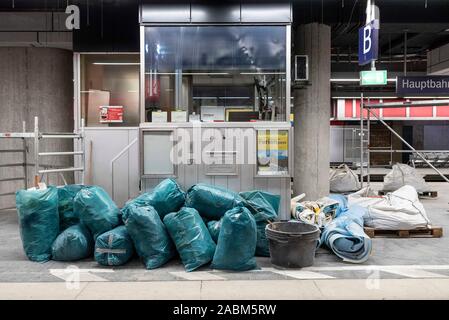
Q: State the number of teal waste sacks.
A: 12